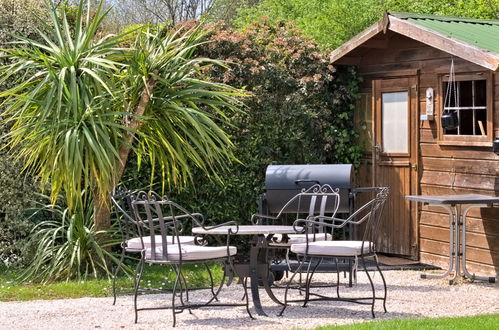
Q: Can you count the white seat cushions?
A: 4